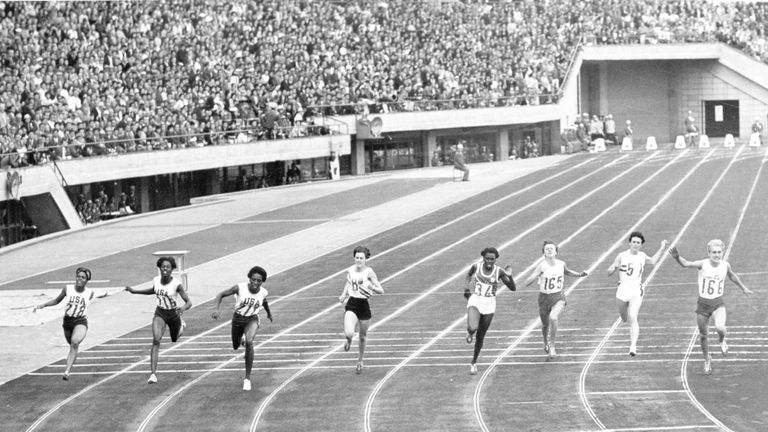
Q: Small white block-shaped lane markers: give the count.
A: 7